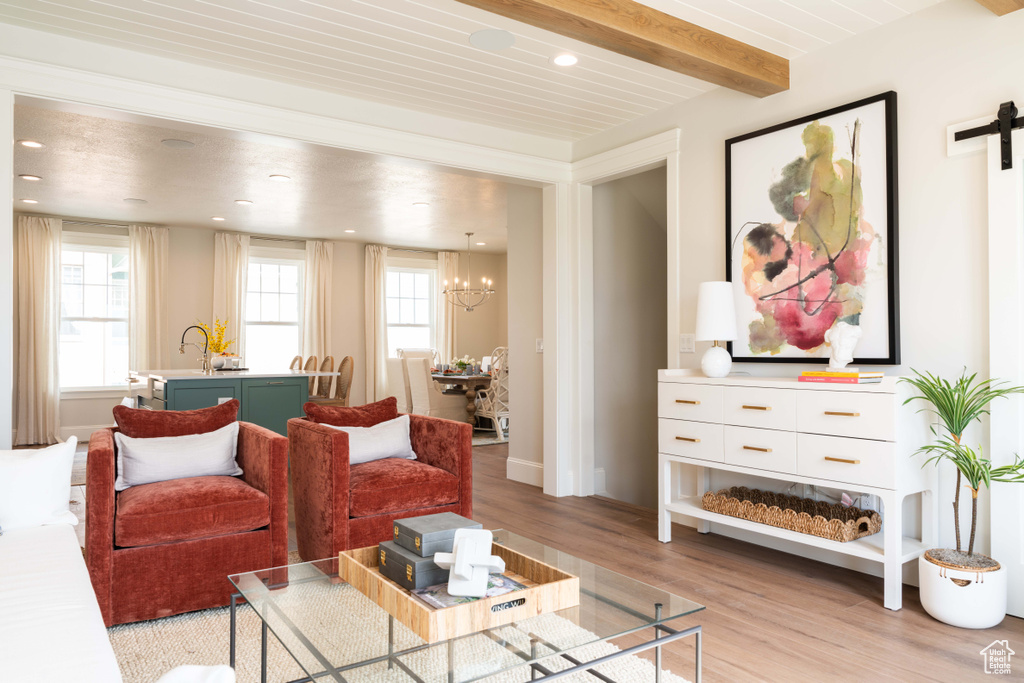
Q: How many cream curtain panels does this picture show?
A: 6